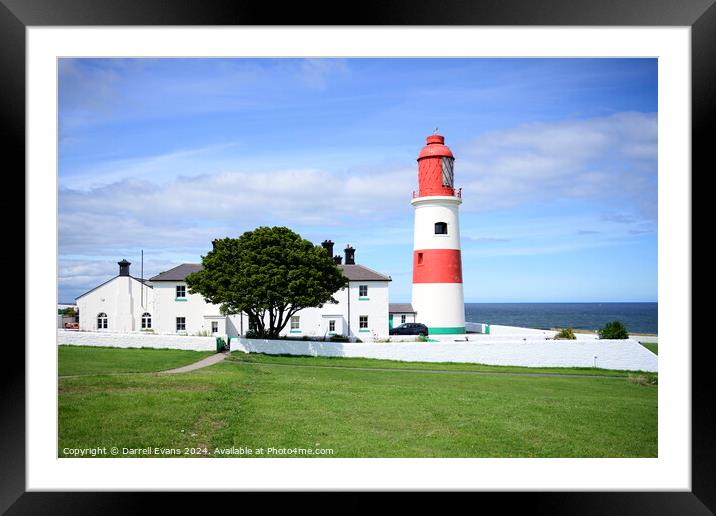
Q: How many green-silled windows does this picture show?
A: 5